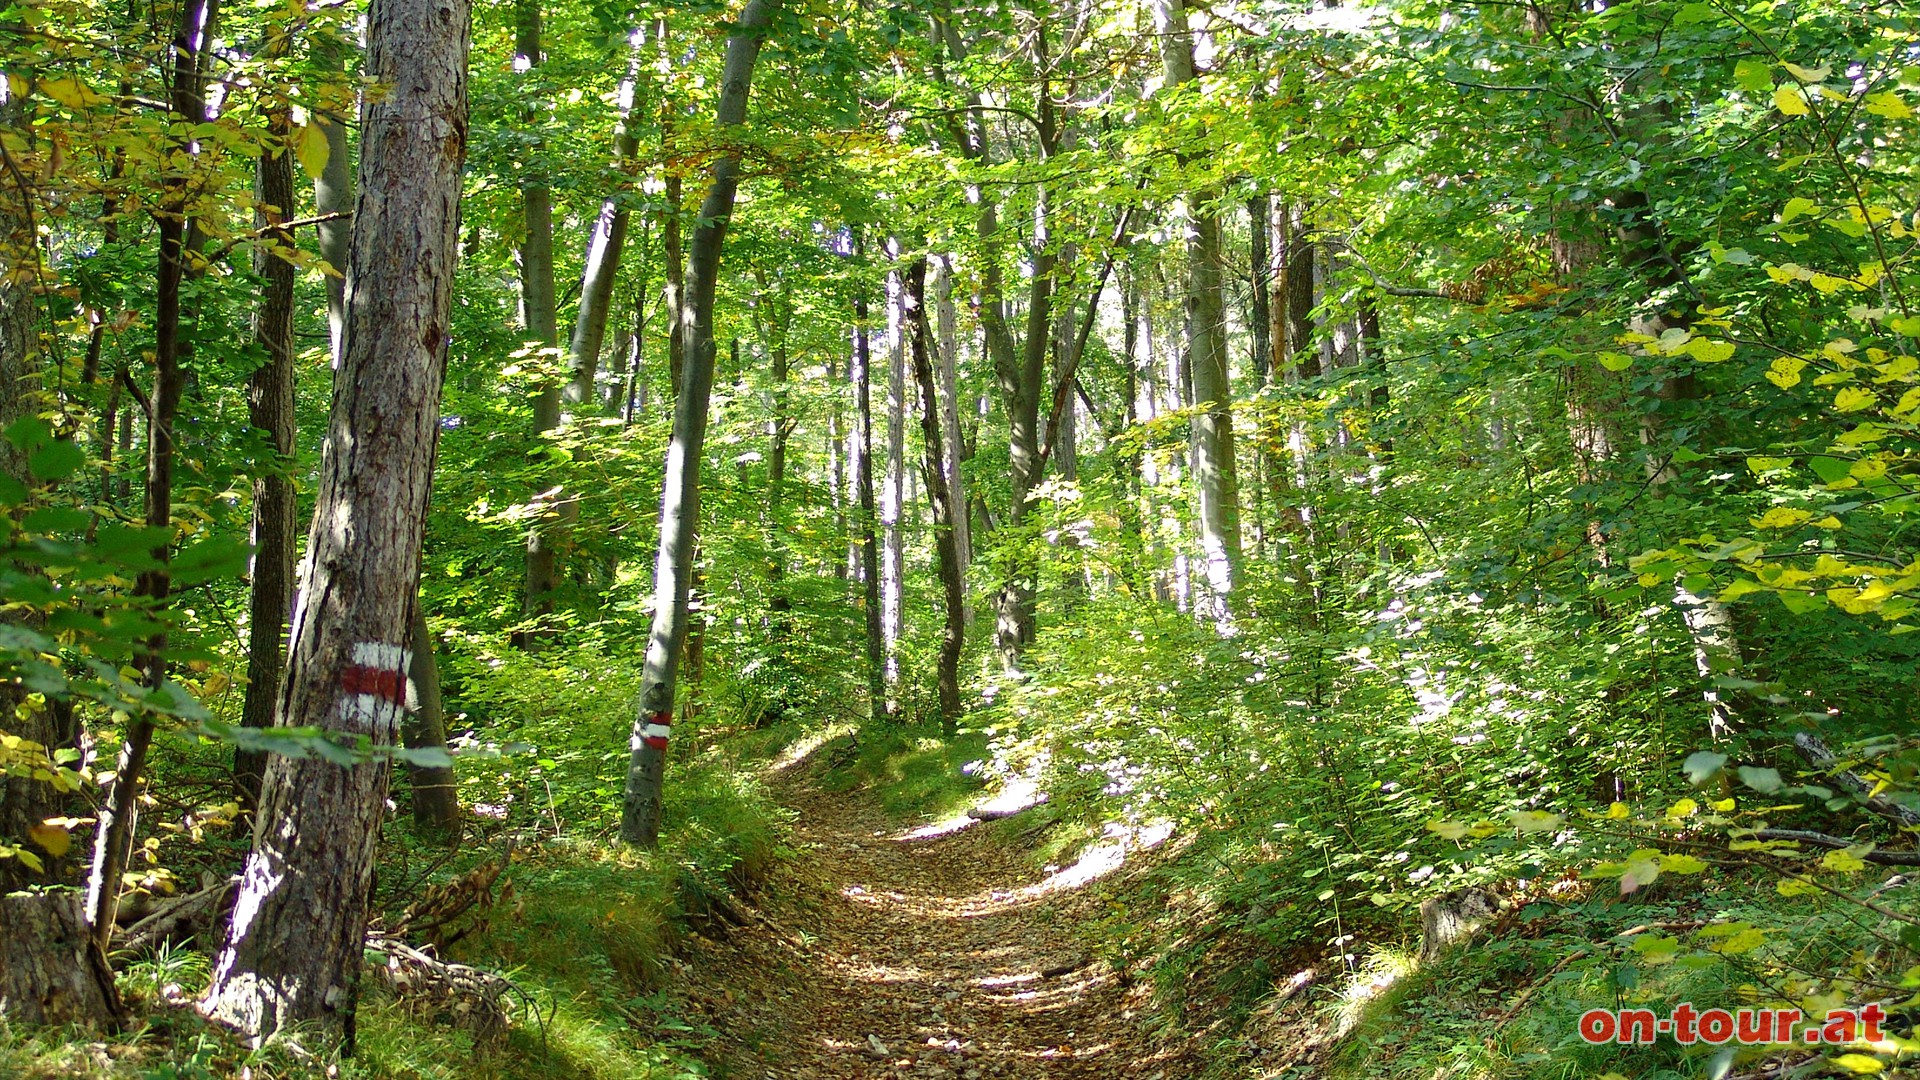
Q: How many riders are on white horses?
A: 0